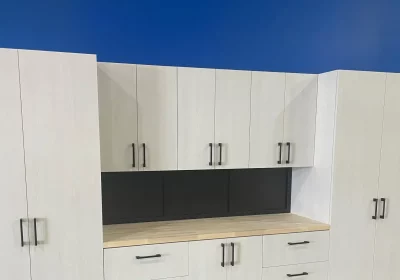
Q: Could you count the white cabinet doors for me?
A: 12